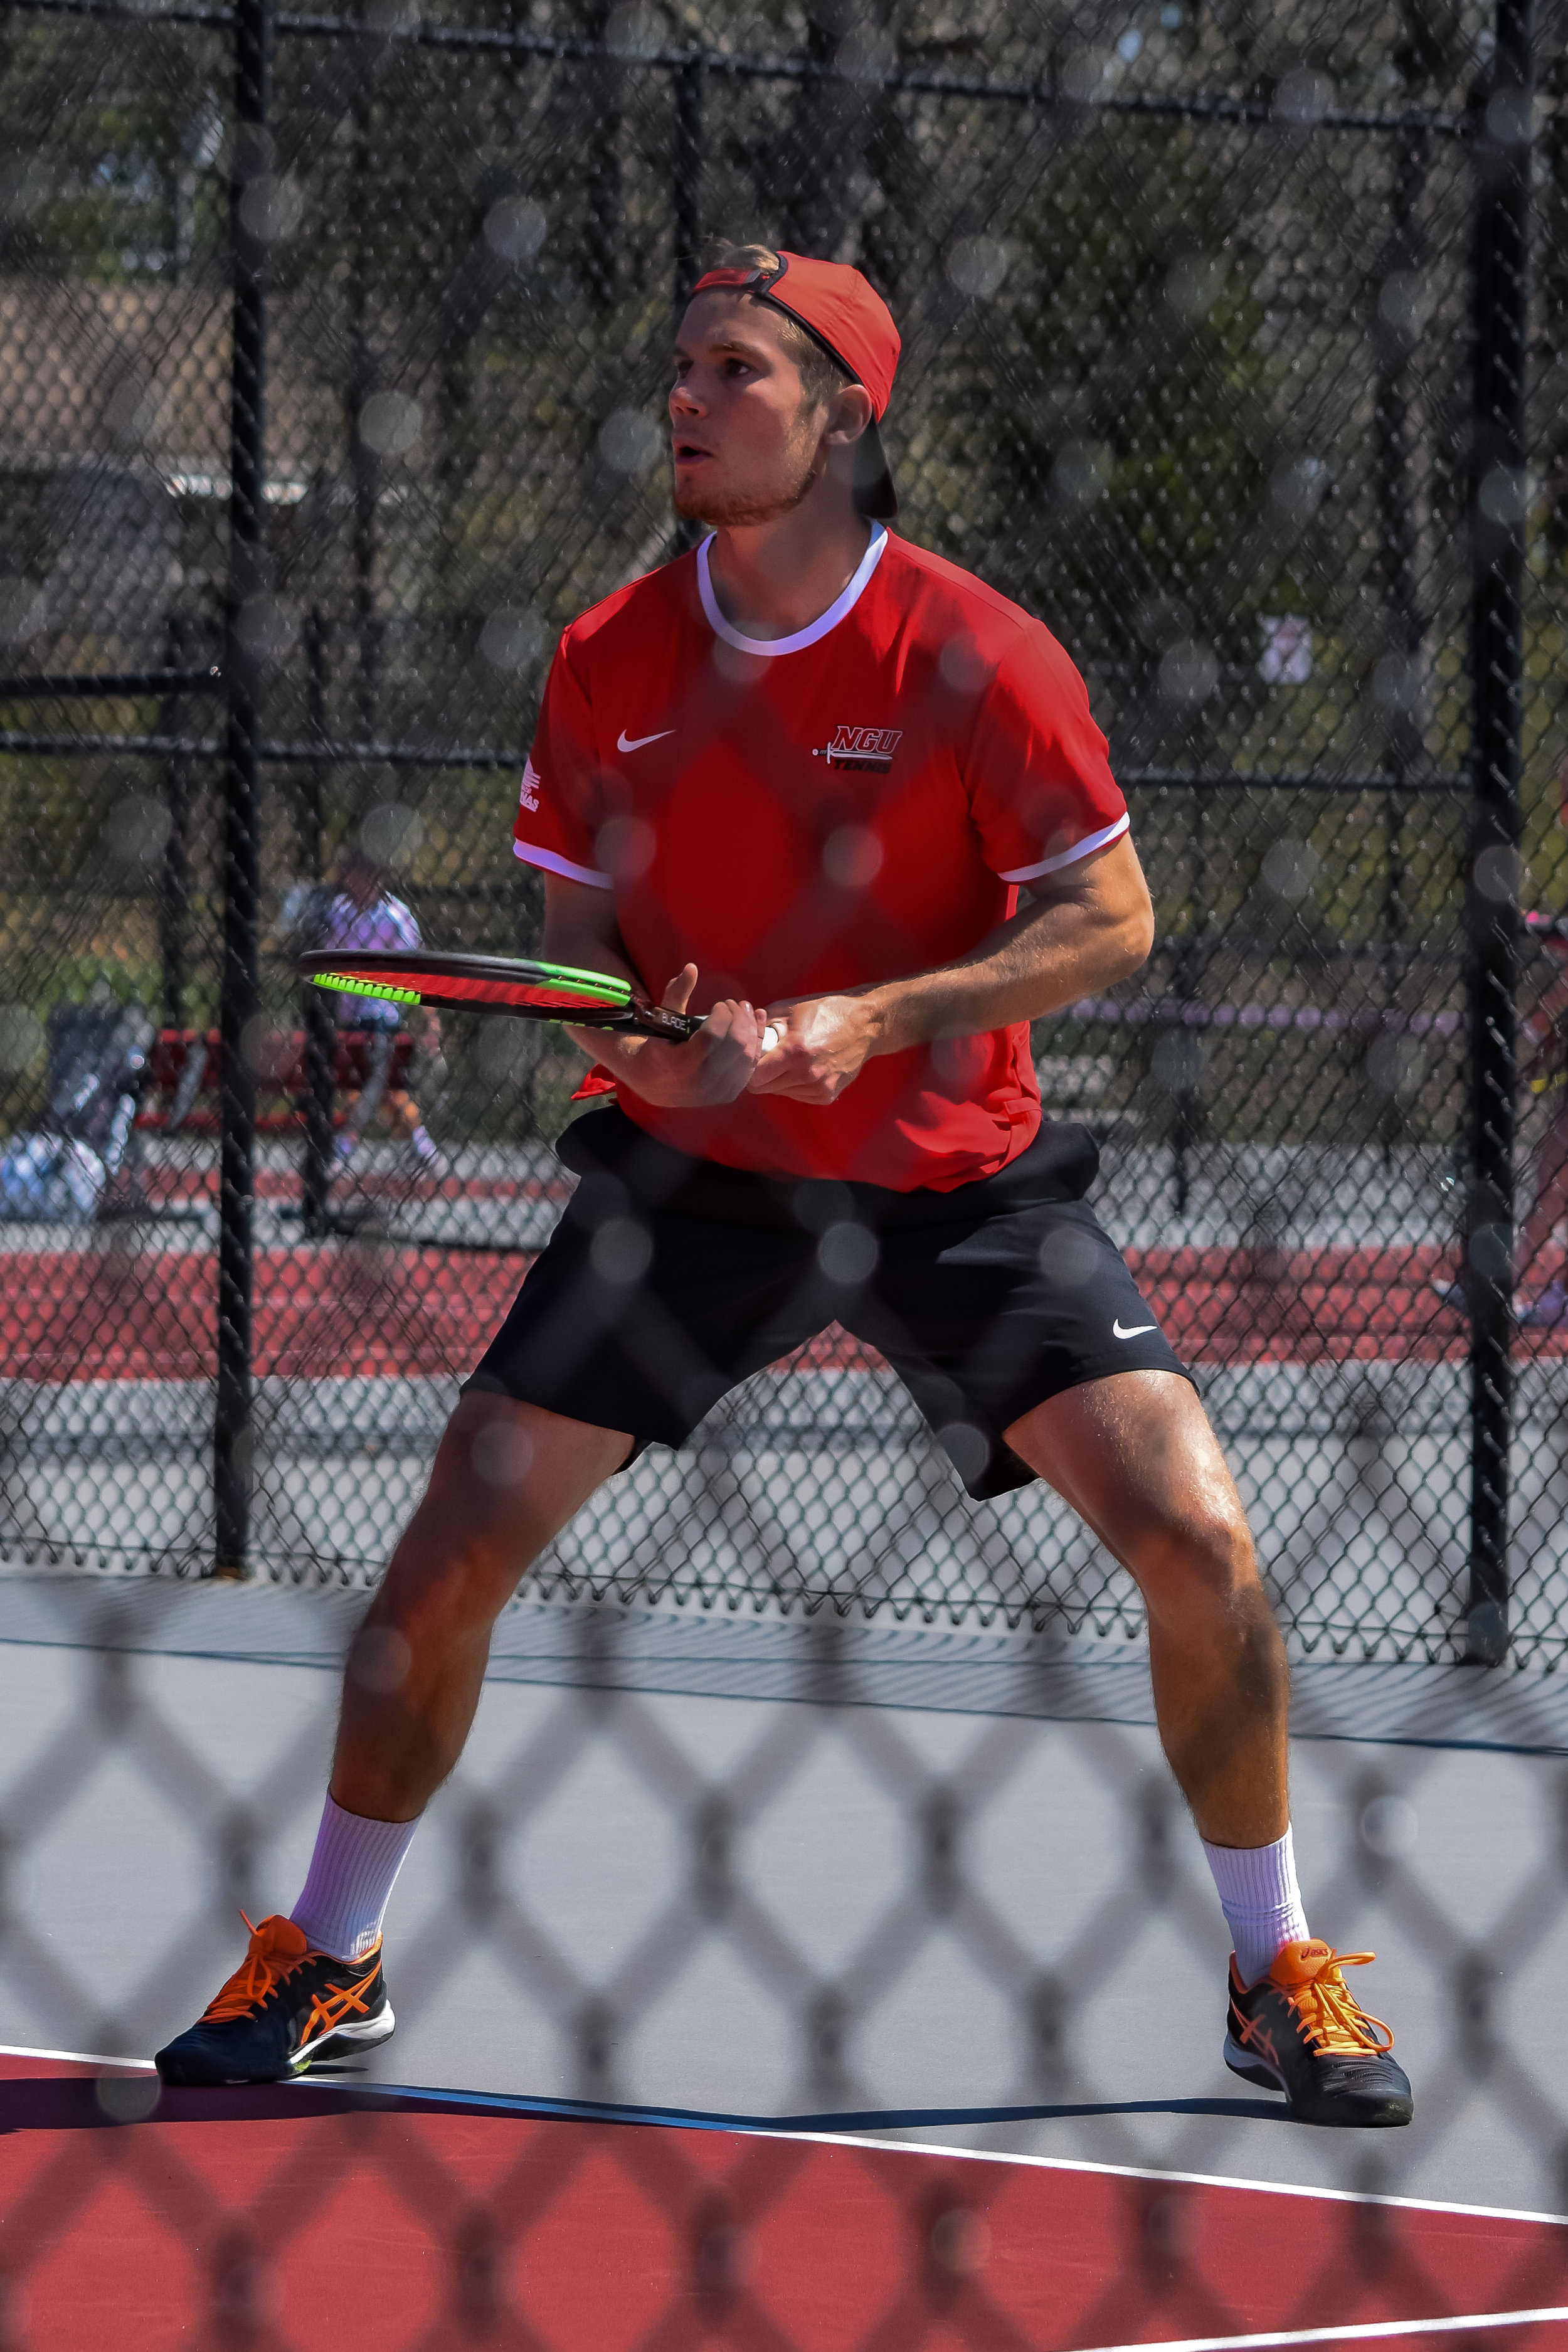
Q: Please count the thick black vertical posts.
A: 2